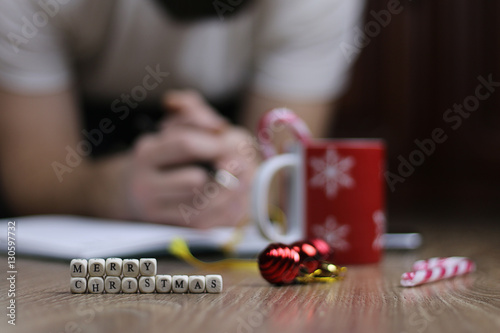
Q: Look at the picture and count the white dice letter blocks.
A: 14